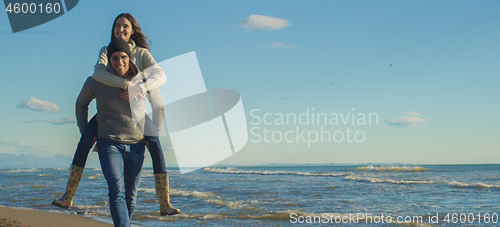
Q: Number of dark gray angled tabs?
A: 2